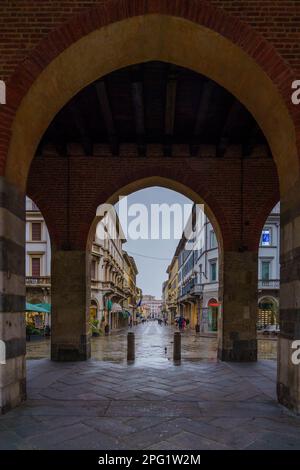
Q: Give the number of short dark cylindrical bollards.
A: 2